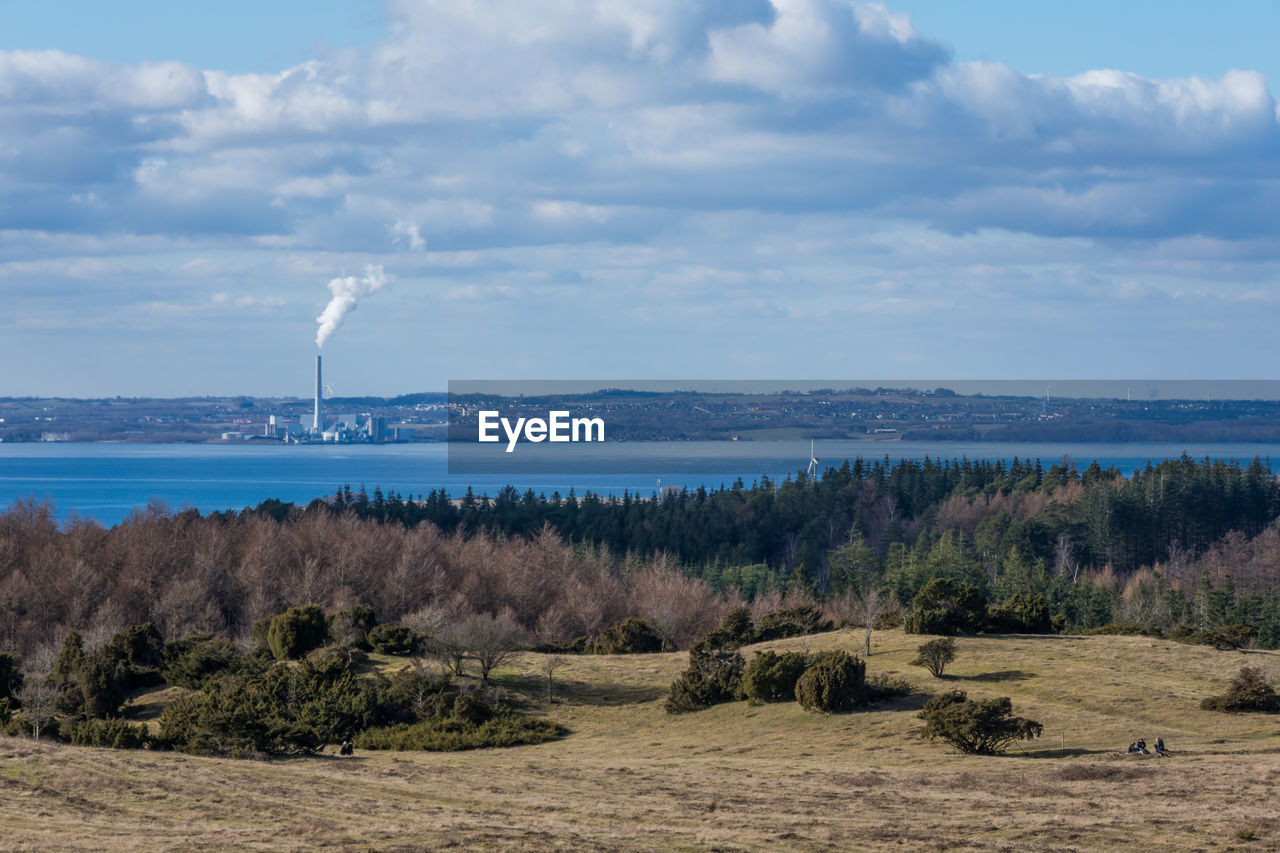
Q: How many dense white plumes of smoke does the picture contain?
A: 1